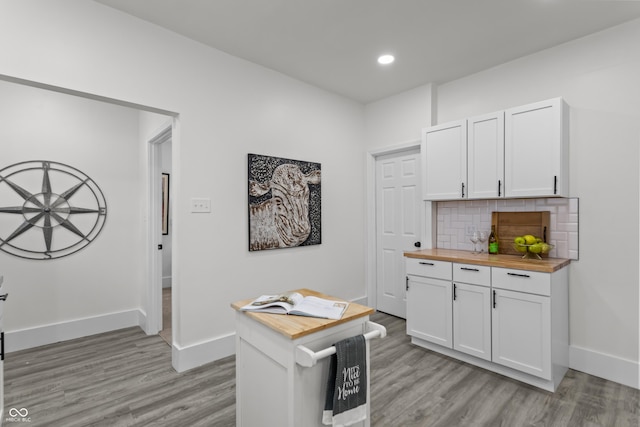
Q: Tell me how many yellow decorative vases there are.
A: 0